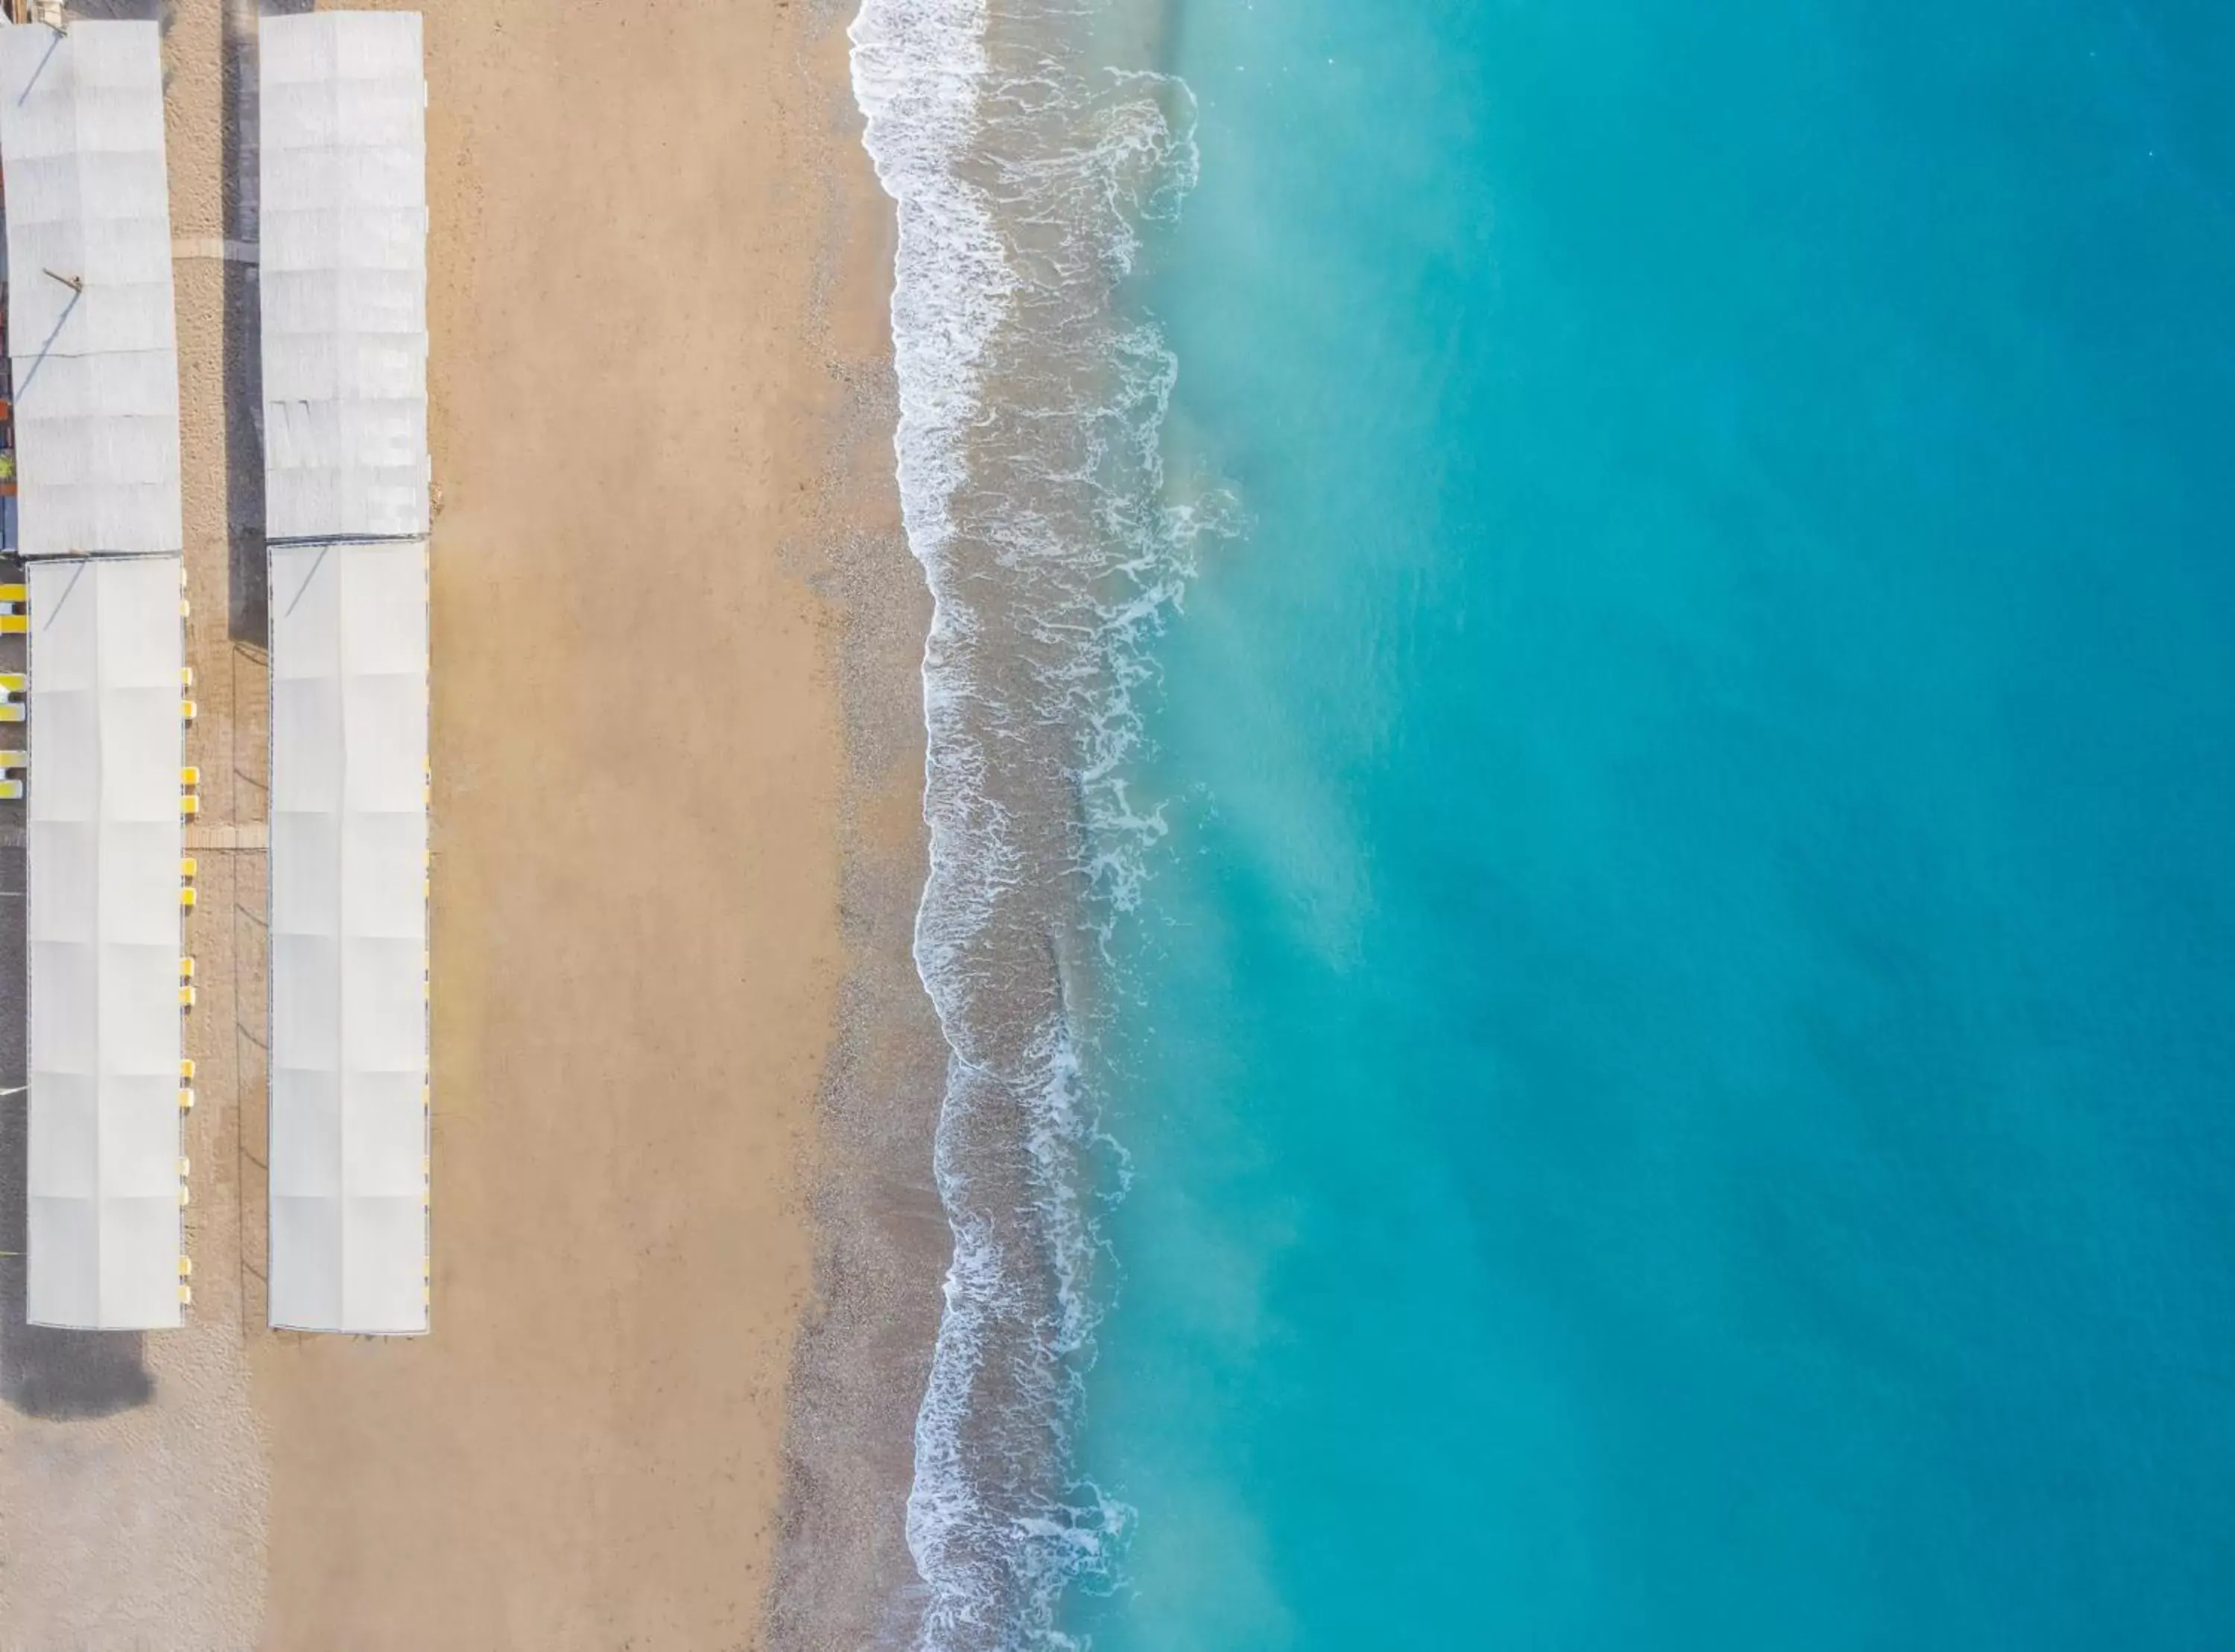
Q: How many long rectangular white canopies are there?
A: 4